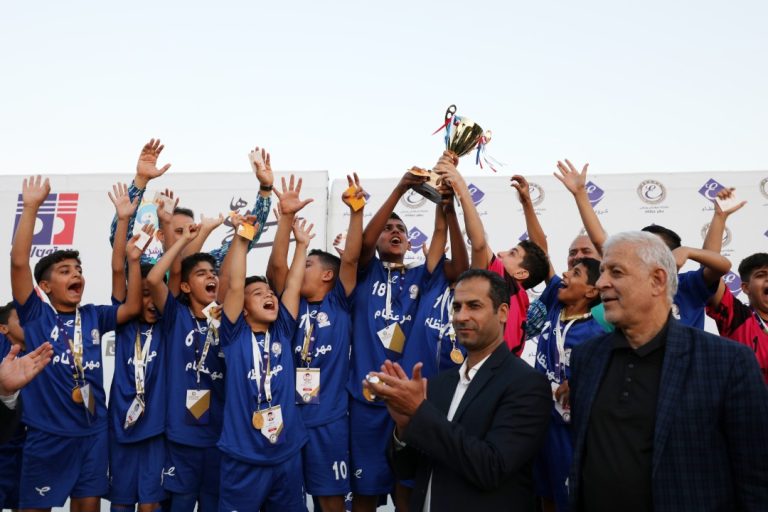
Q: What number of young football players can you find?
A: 12